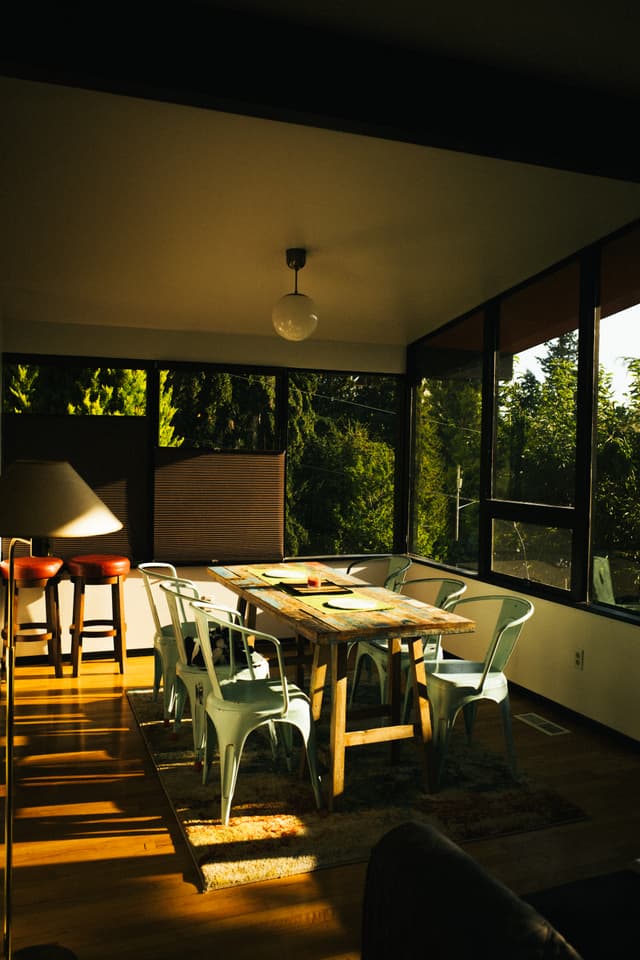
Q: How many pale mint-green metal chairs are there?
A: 6